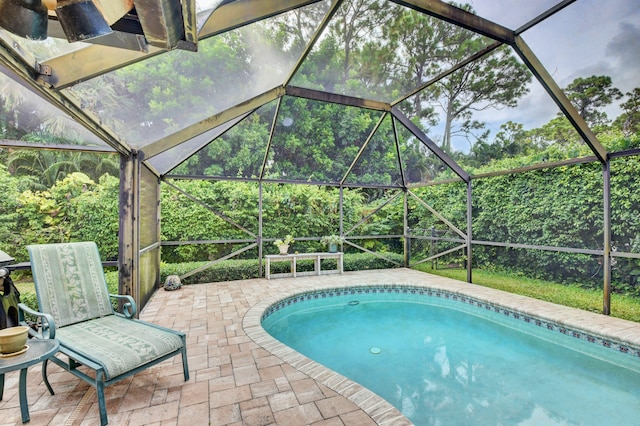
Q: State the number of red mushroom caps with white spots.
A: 0